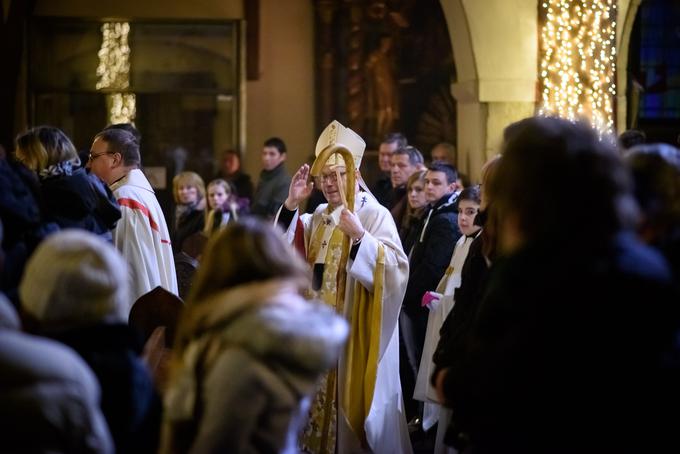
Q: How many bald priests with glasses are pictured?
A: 0